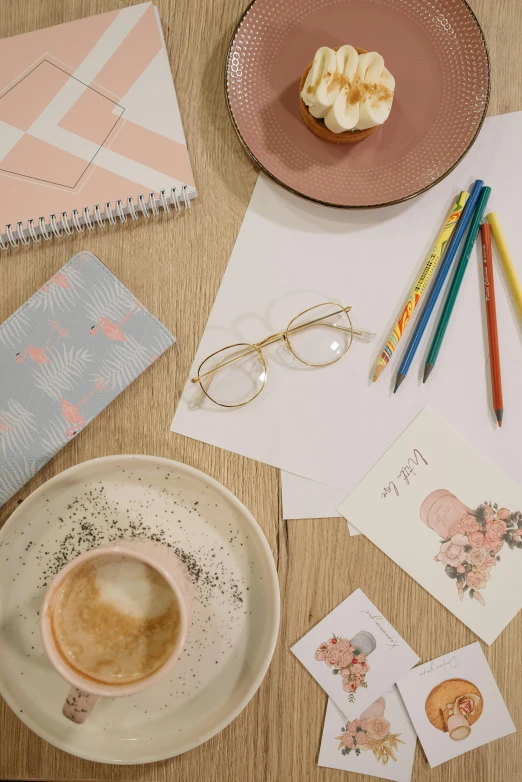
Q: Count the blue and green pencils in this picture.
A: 2